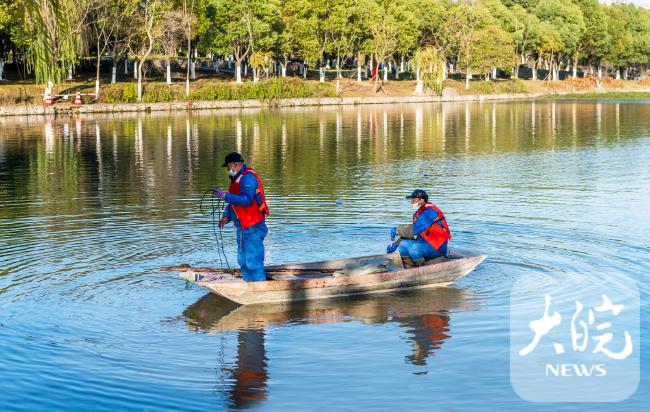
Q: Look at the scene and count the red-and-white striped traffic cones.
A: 2